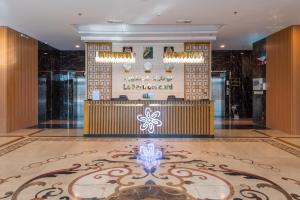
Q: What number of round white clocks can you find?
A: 3